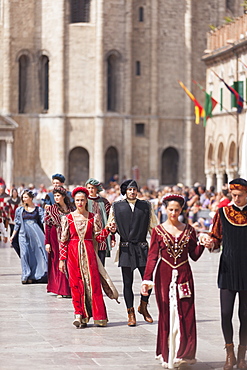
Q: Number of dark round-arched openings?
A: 6